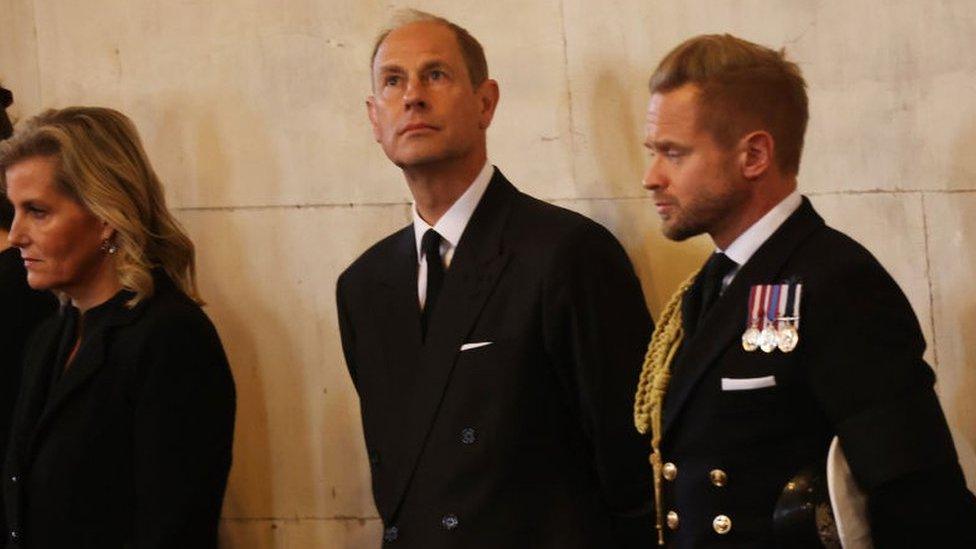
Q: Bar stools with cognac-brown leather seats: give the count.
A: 0